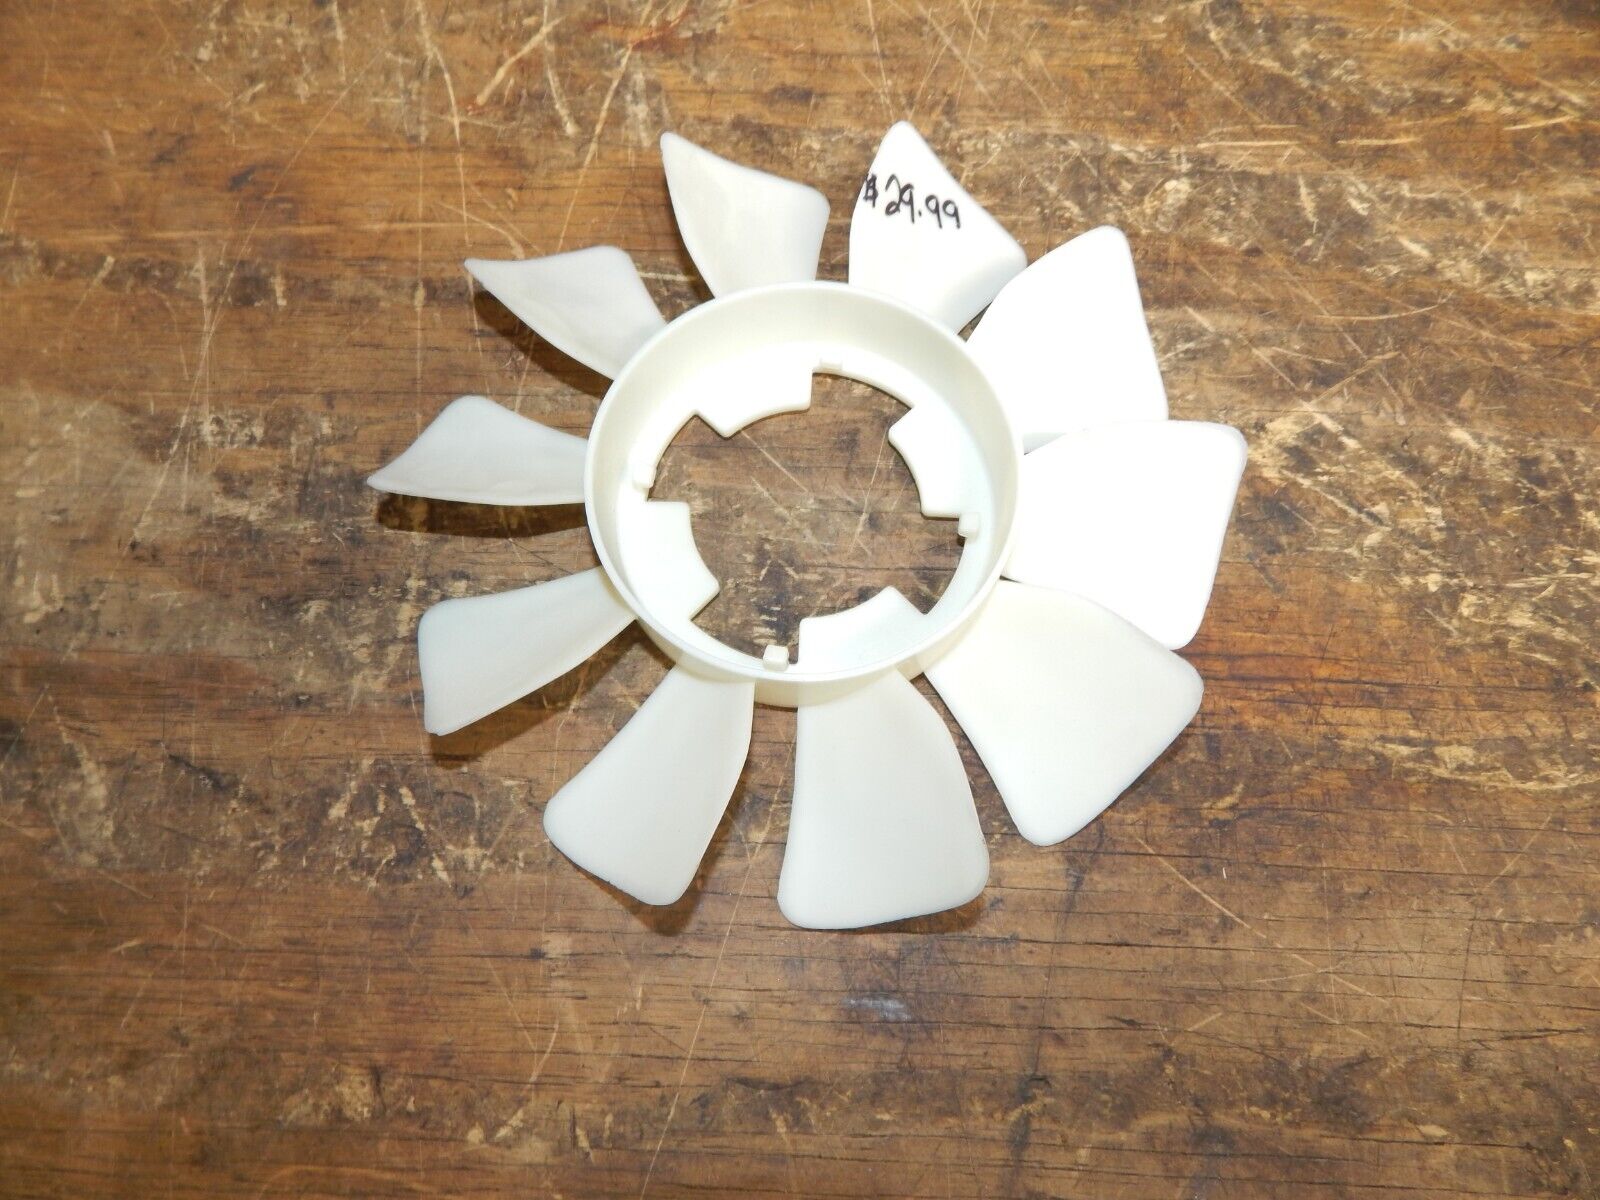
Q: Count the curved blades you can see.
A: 10